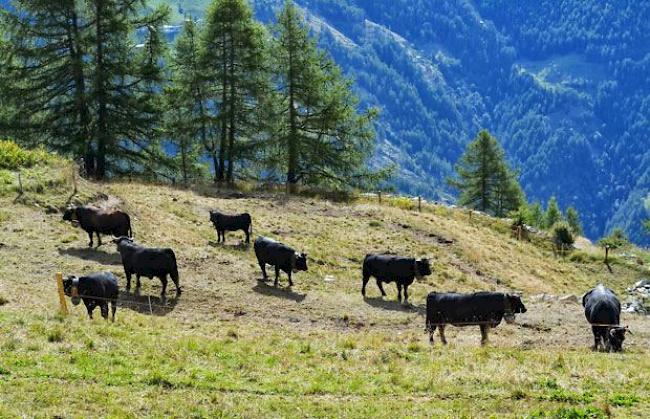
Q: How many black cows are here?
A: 8